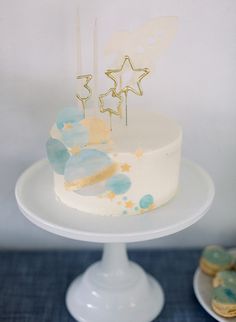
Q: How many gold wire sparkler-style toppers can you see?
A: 3